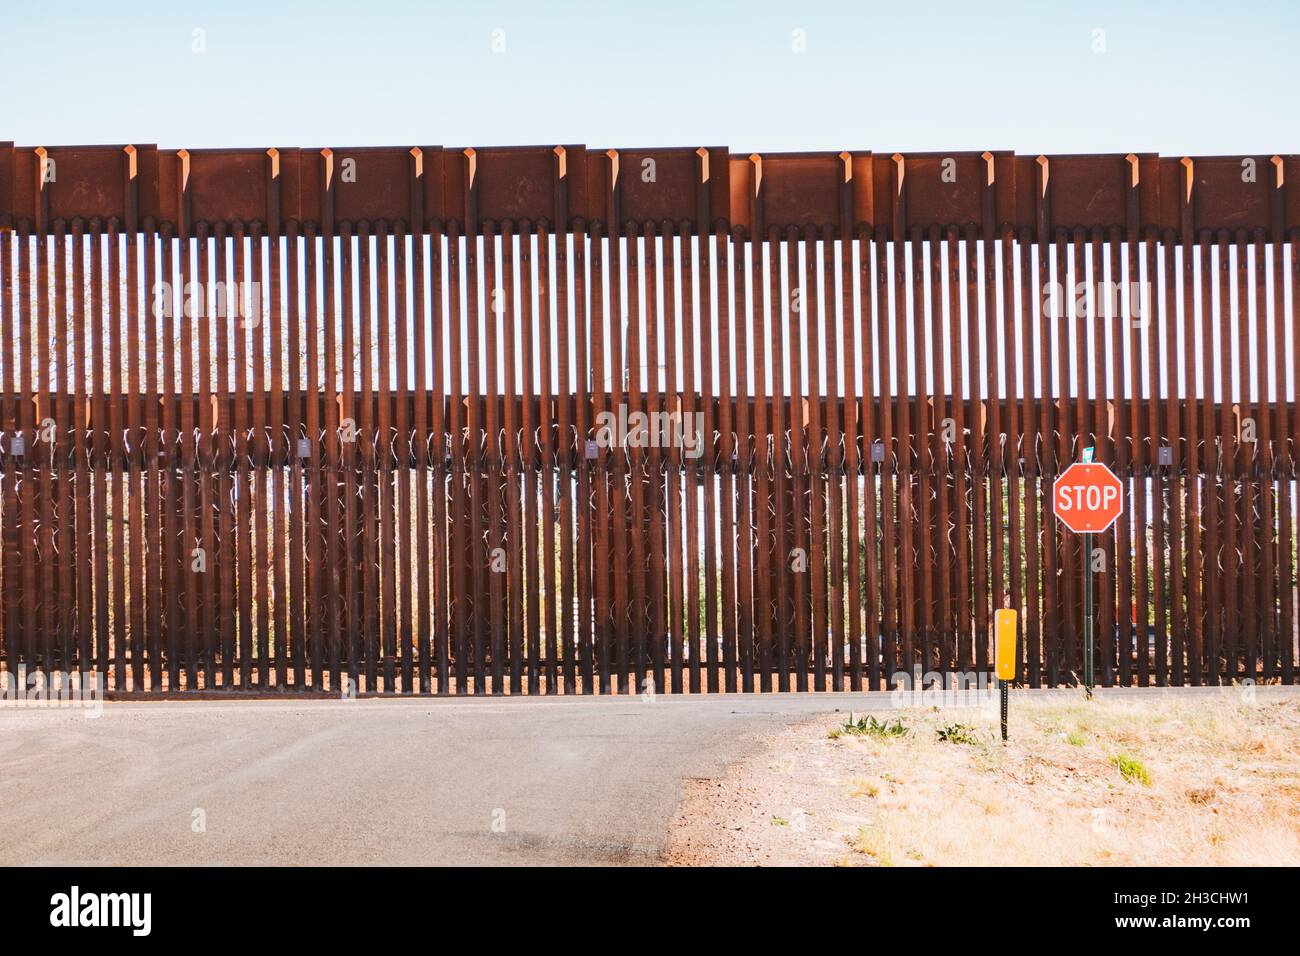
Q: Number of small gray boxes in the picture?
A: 5